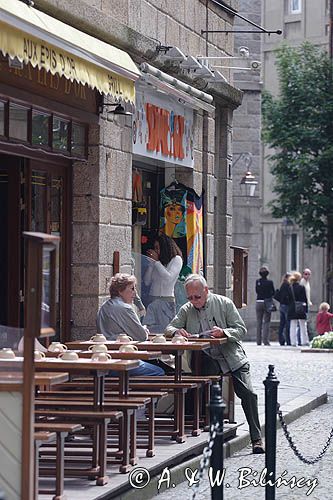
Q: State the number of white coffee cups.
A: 11